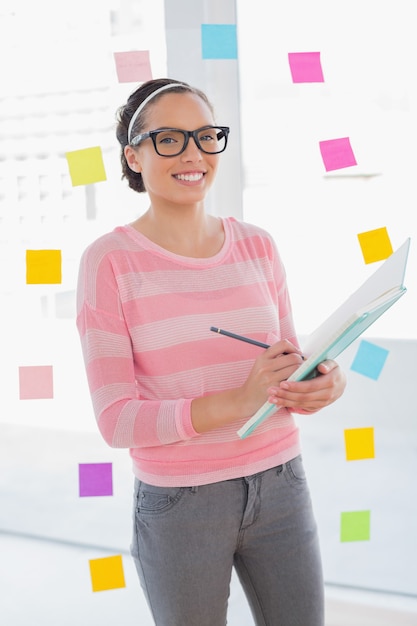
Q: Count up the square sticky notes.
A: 13